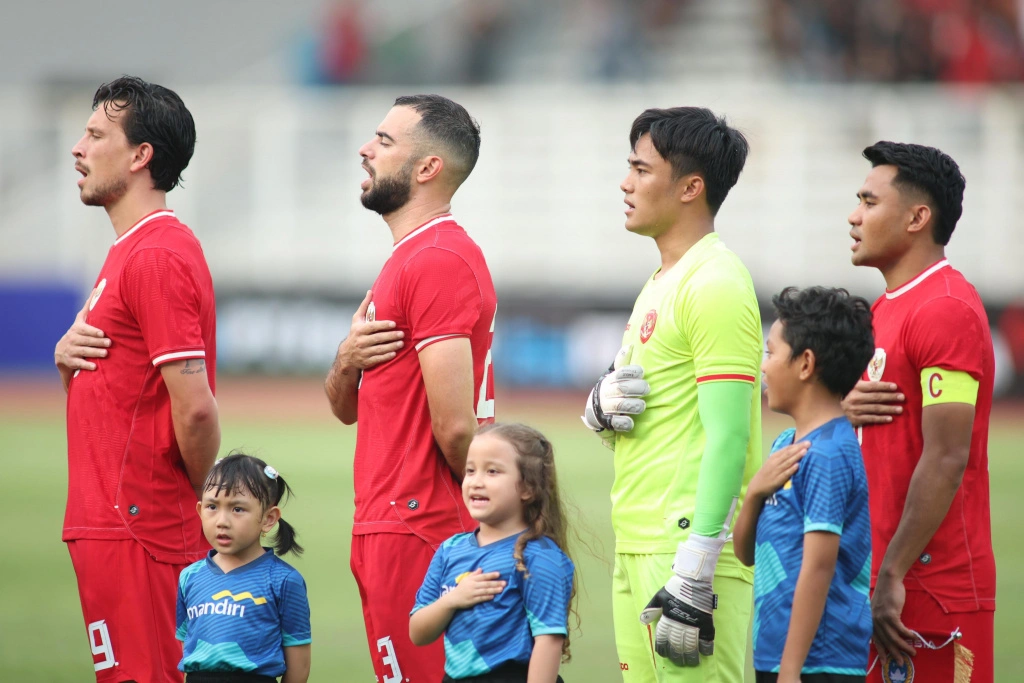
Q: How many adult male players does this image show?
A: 4